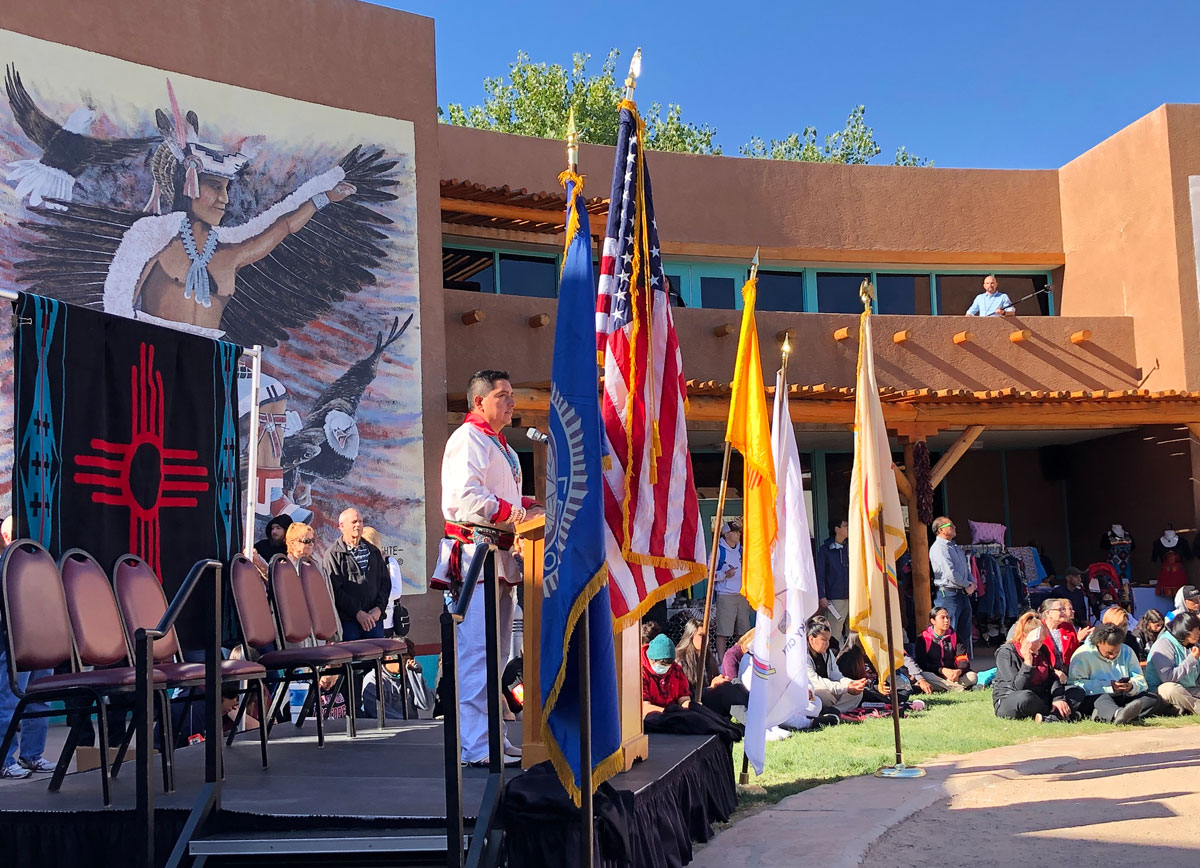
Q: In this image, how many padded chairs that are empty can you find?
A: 6